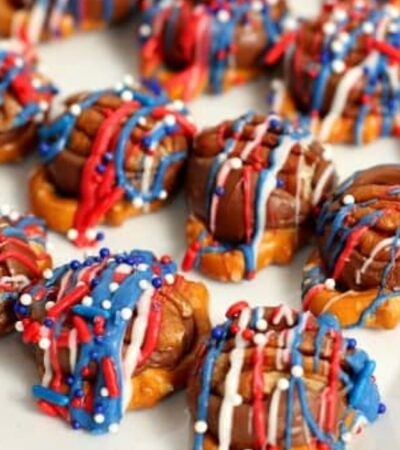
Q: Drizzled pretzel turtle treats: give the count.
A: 10